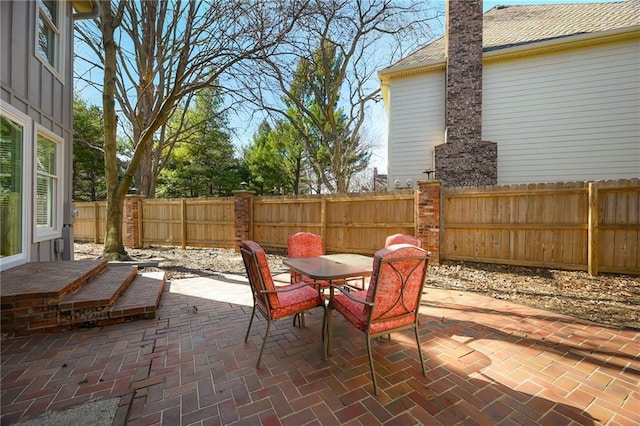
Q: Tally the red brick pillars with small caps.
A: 3